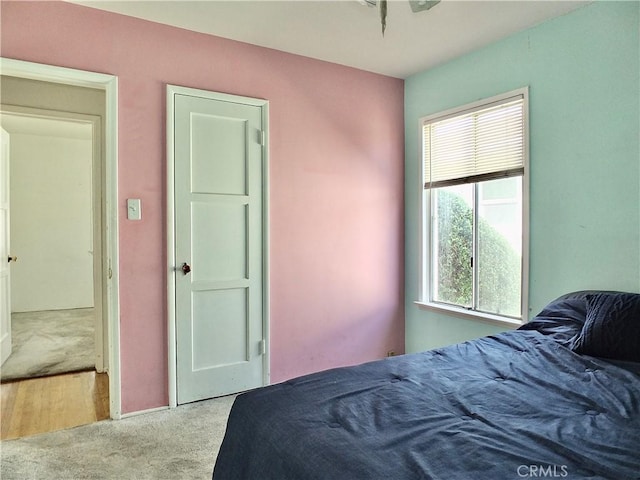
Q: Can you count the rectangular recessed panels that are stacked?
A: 3